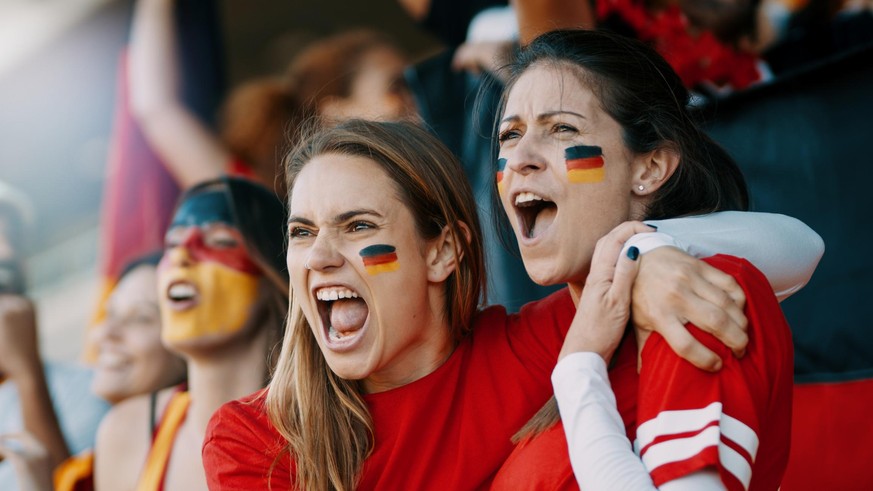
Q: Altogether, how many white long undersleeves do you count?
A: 2